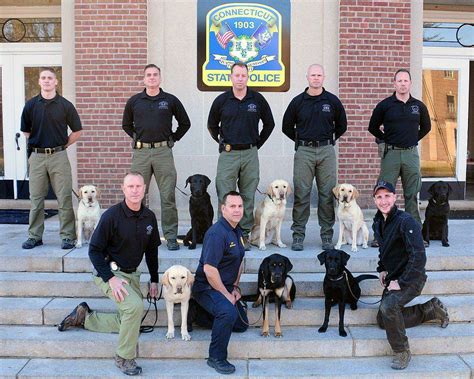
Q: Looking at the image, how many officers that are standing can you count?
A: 5